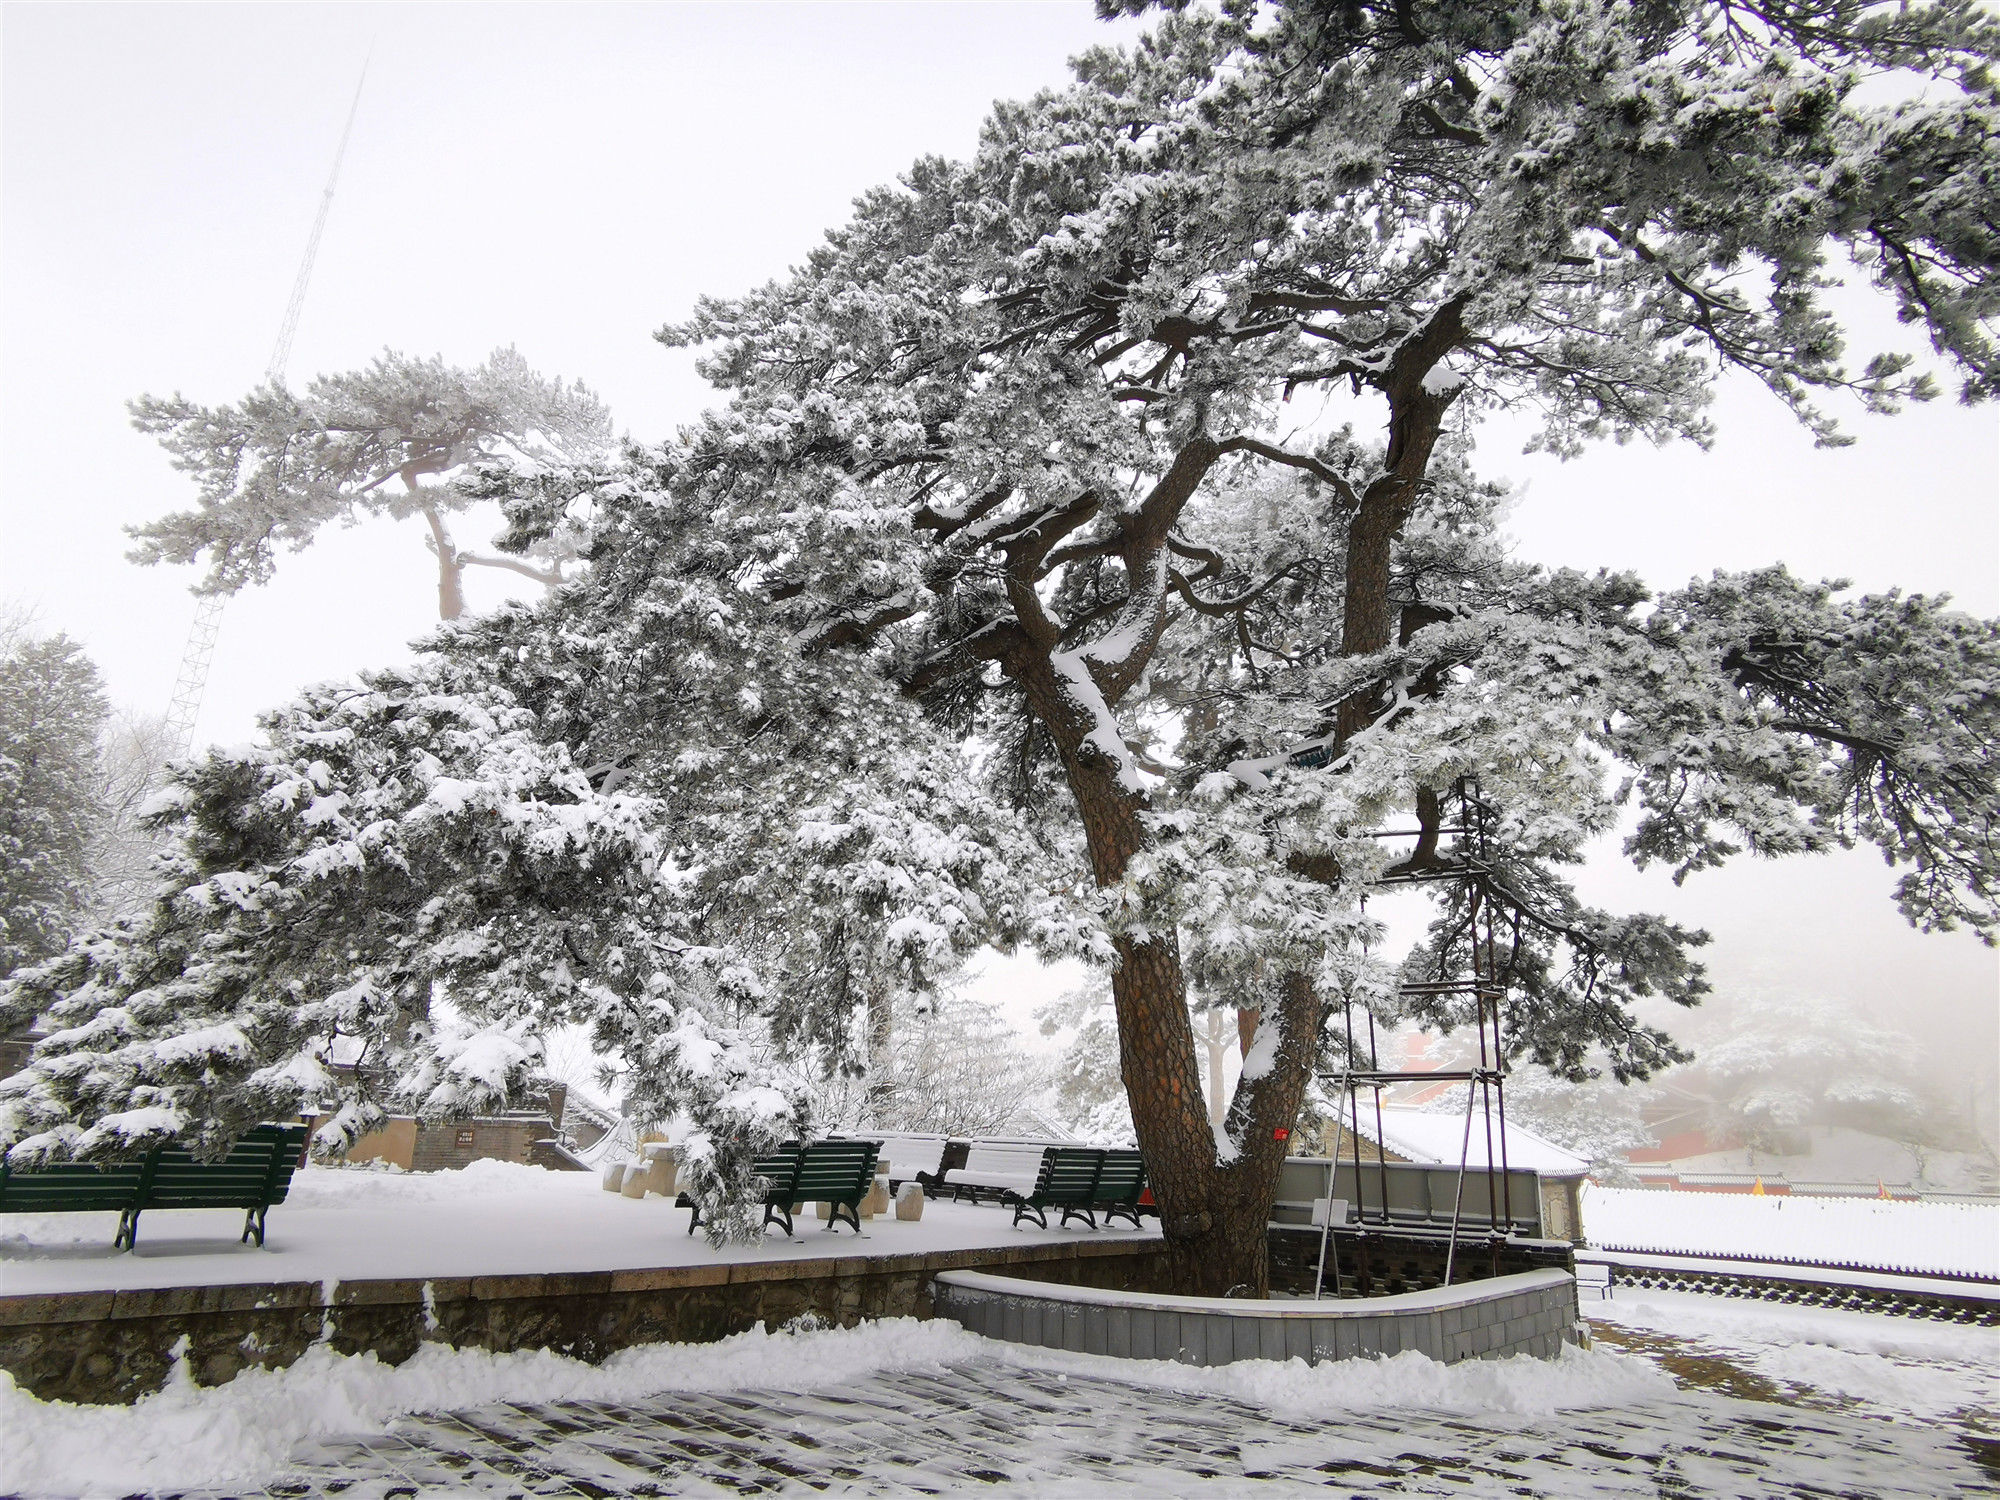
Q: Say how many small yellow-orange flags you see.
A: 2